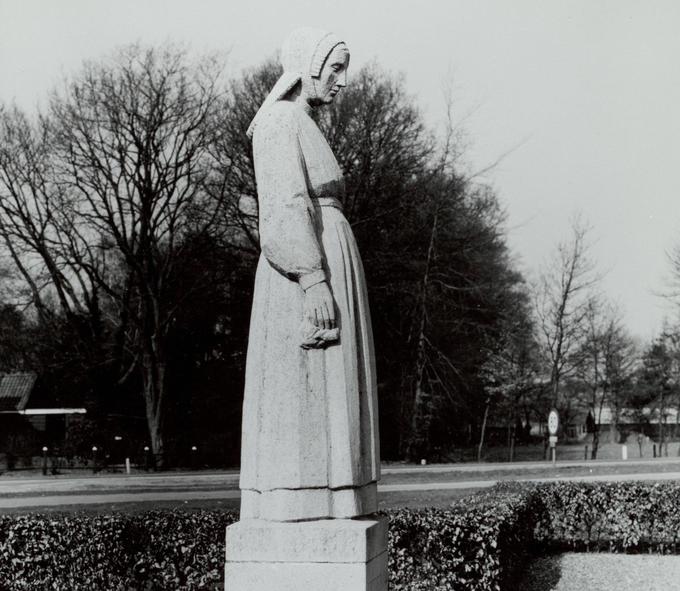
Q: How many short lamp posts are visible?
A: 4